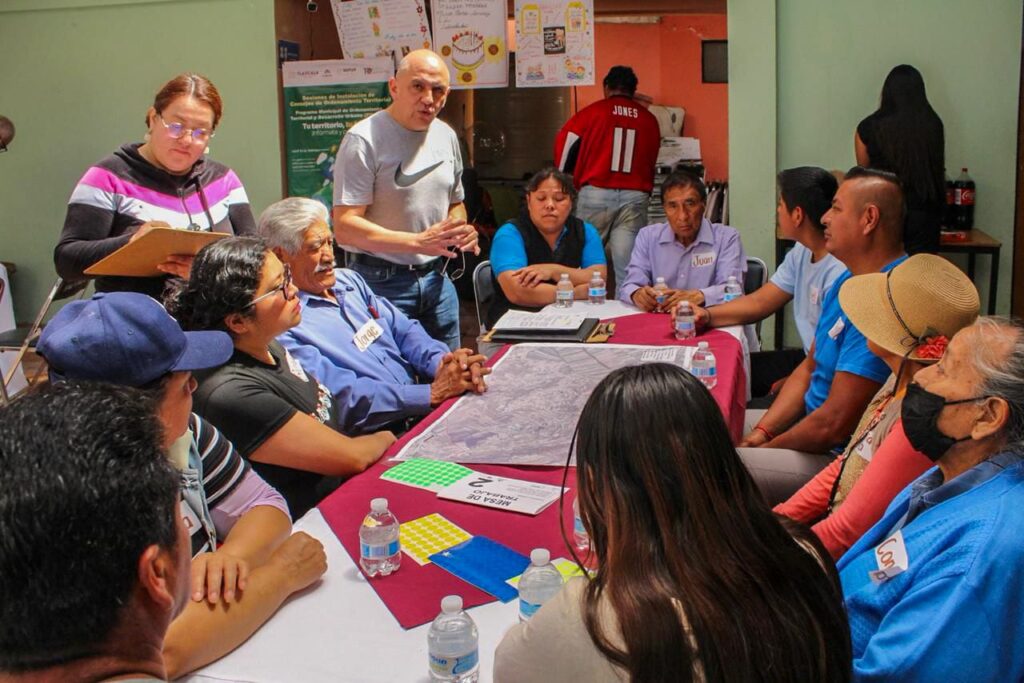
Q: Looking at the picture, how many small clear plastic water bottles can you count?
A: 10